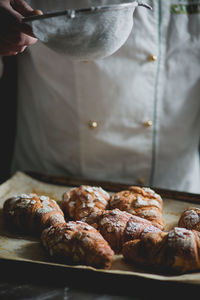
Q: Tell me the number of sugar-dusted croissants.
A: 7